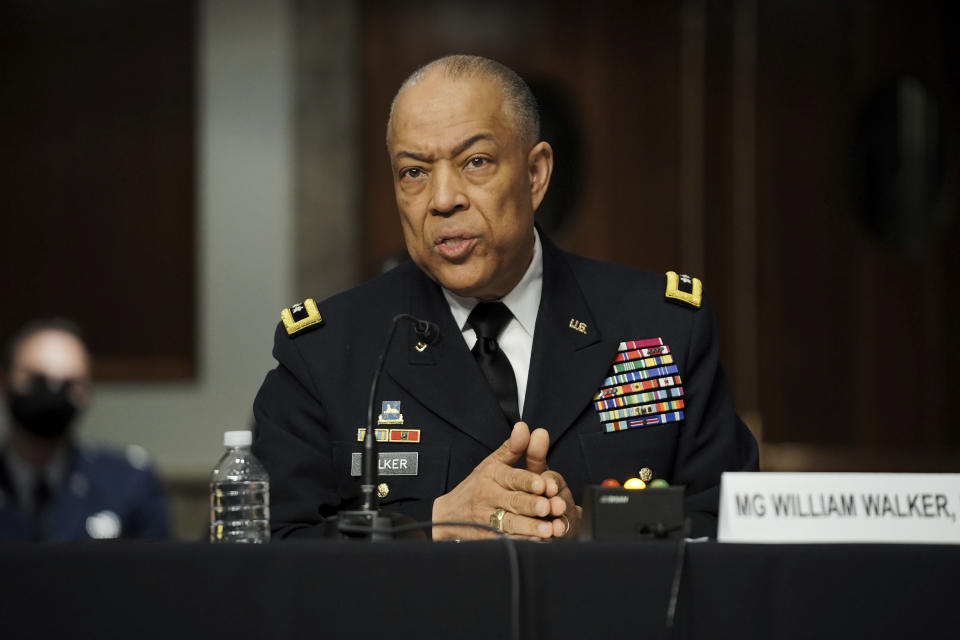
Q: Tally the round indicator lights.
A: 3